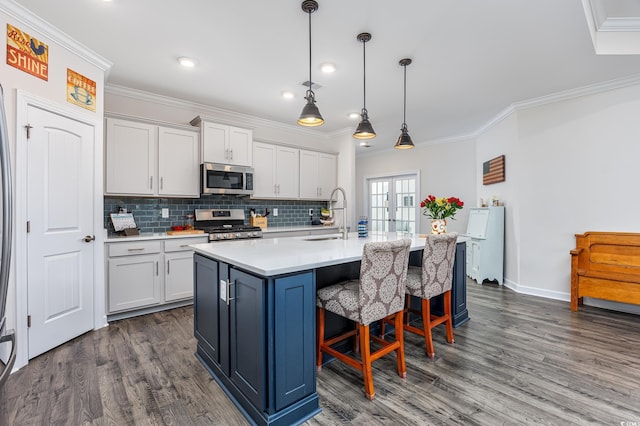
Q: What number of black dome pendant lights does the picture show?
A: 3